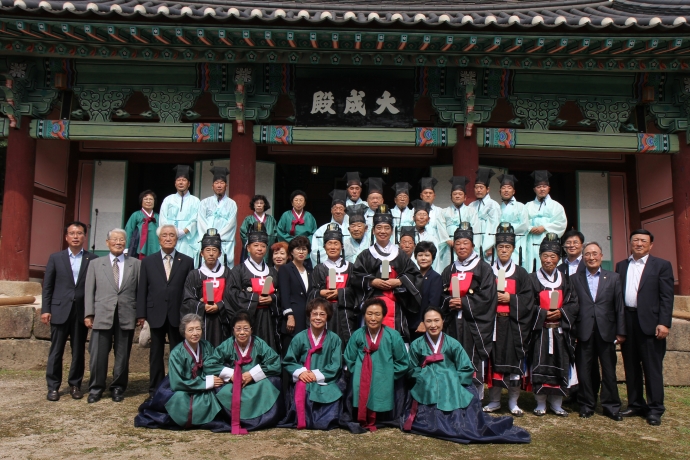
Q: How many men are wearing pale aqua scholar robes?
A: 14